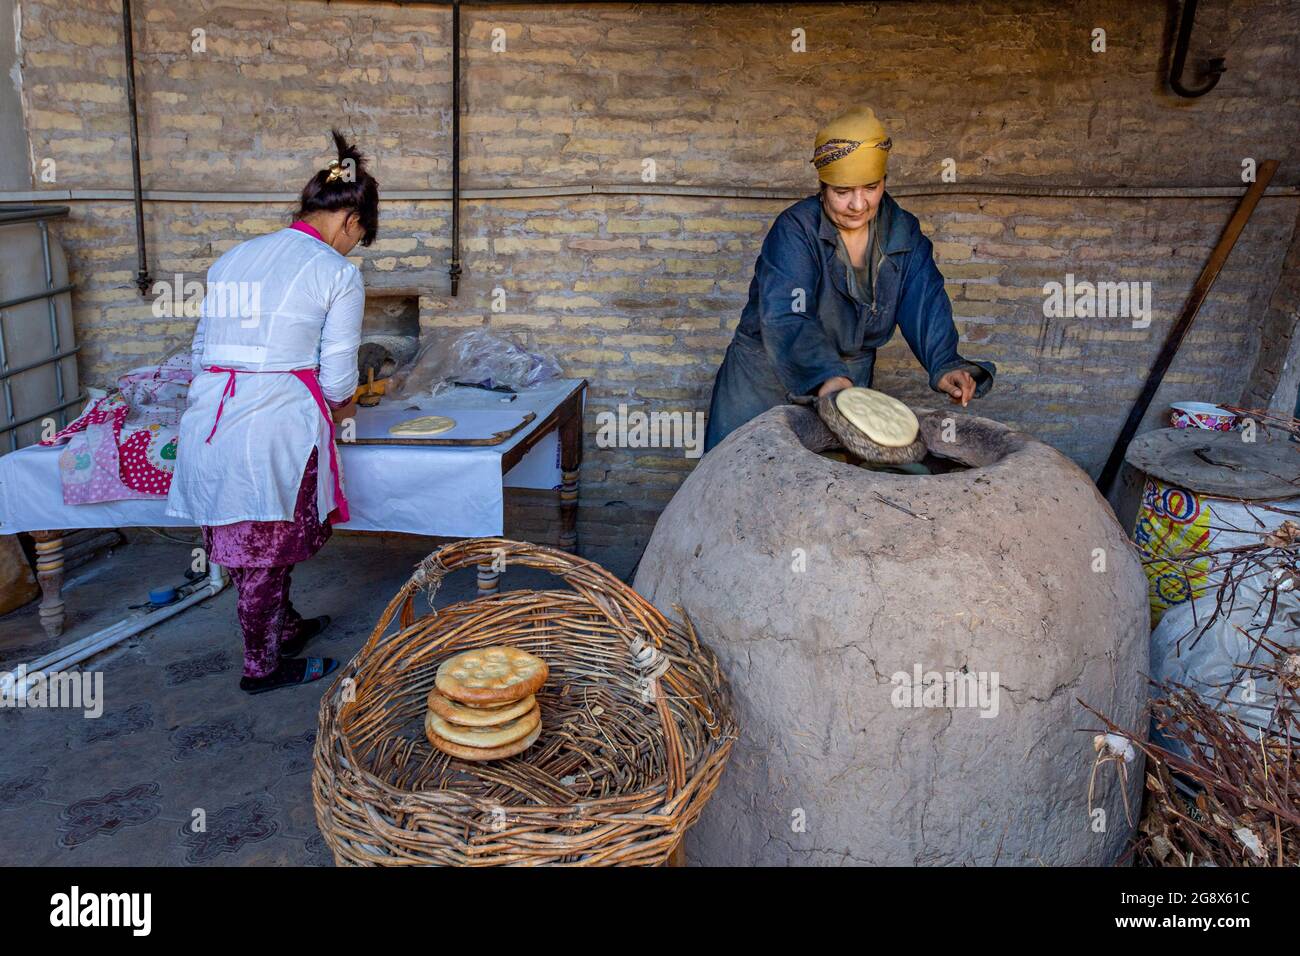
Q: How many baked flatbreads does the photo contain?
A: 4